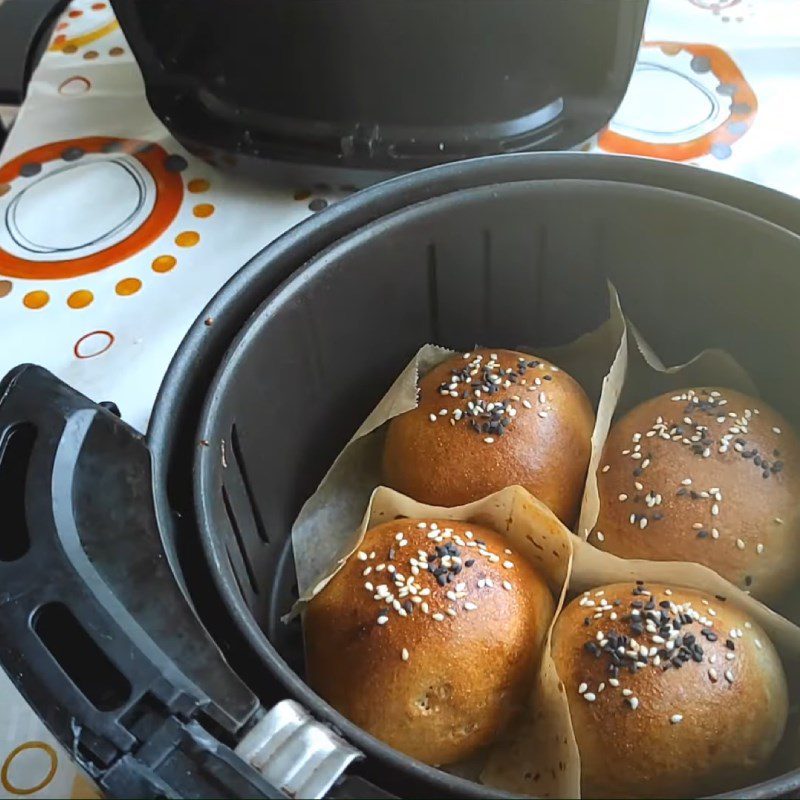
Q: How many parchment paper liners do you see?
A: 4